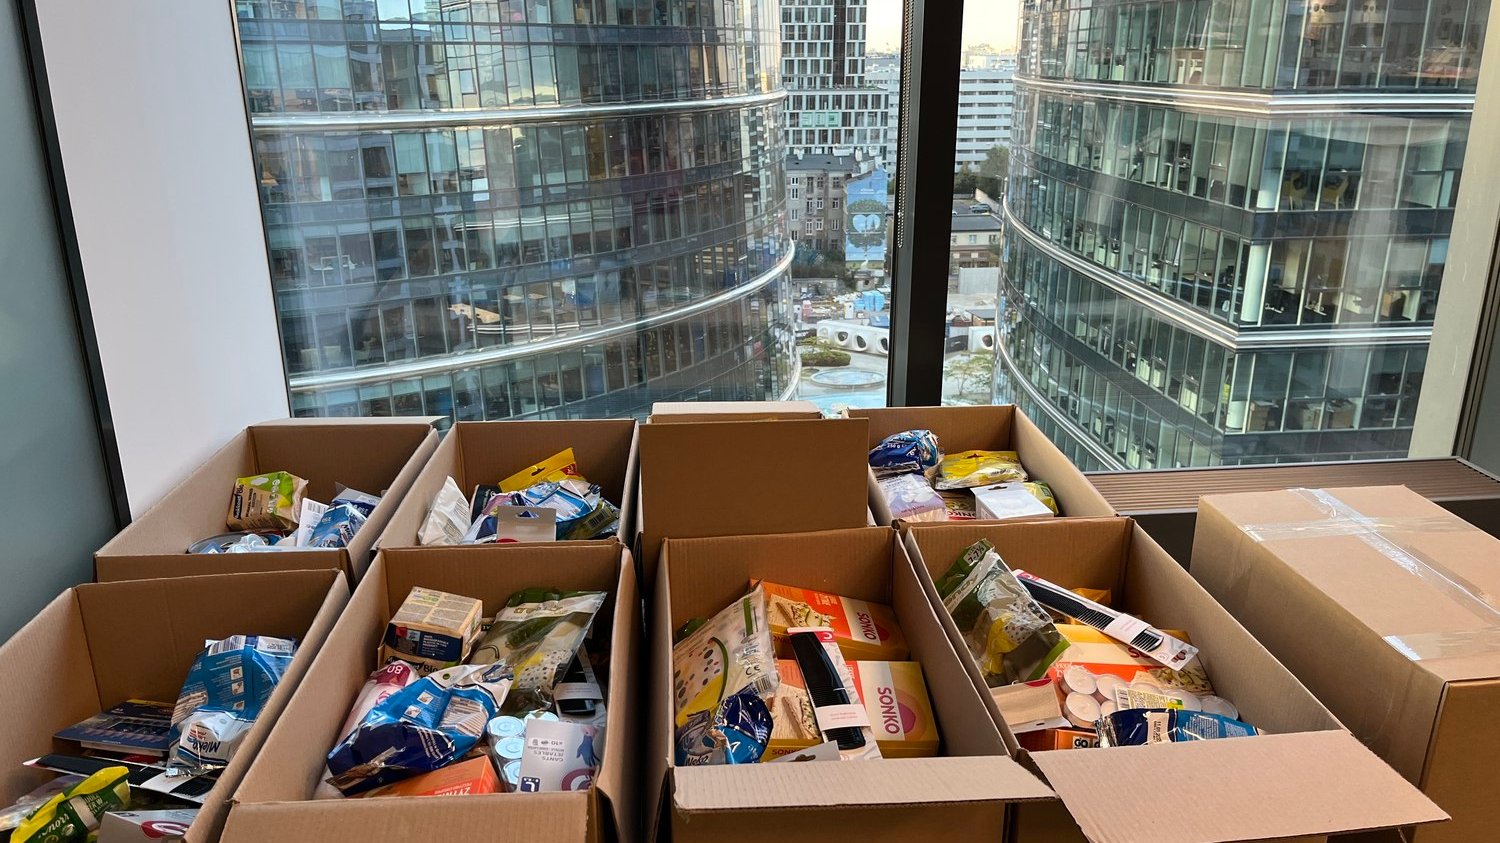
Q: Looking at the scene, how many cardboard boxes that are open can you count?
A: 8